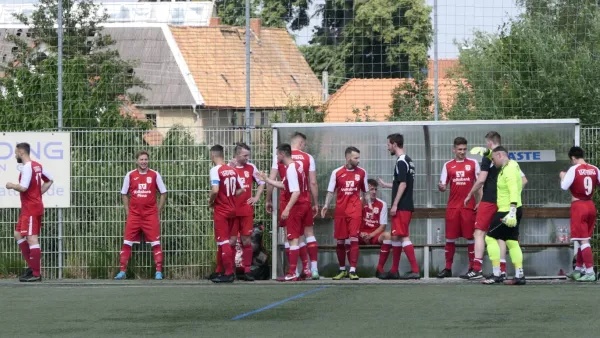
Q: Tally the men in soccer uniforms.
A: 13